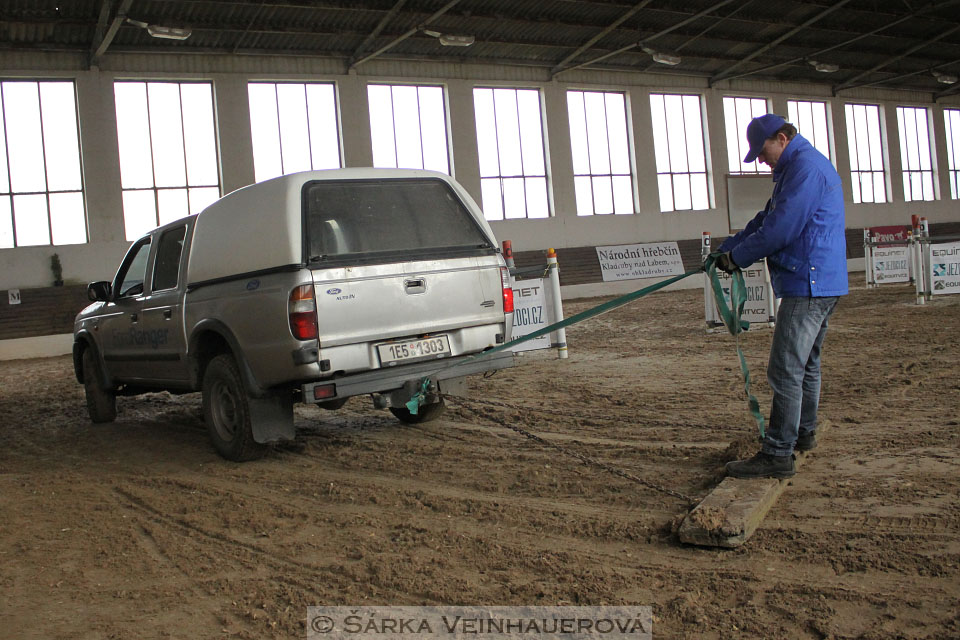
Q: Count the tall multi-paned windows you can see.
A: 12